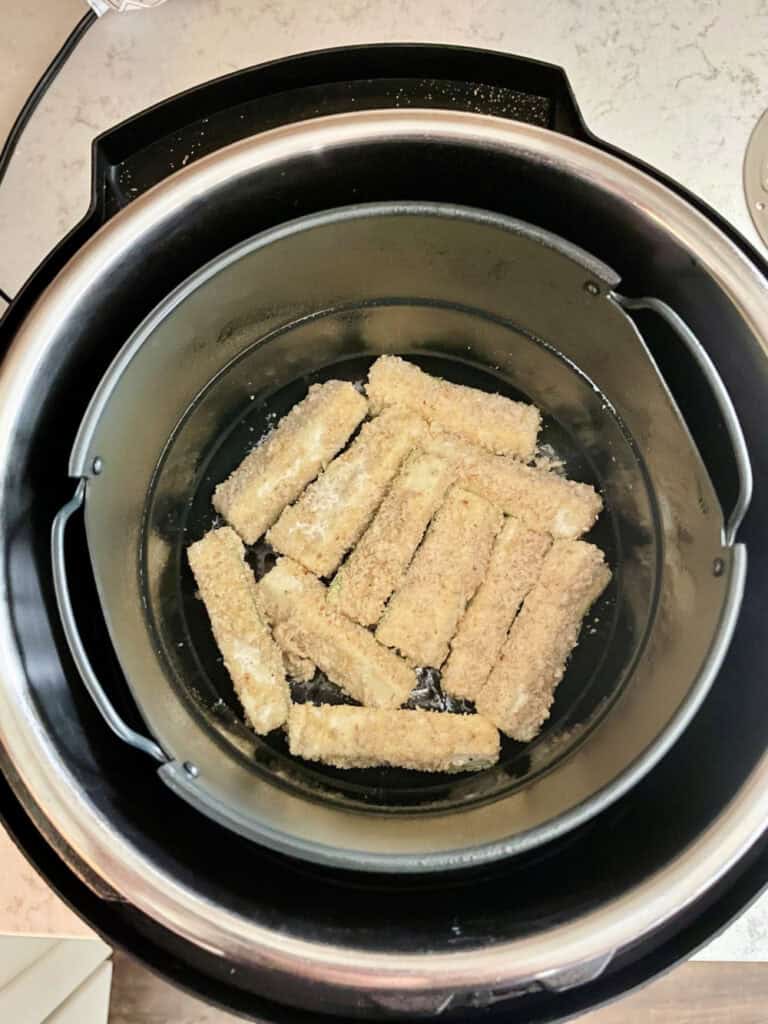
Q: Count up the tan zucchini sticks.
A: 11